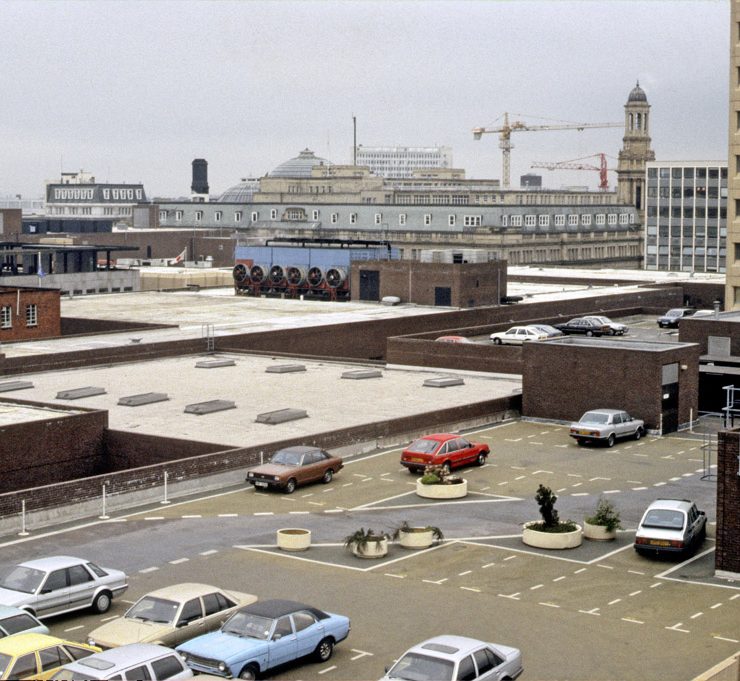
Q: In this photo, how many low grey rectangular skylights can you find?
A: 9